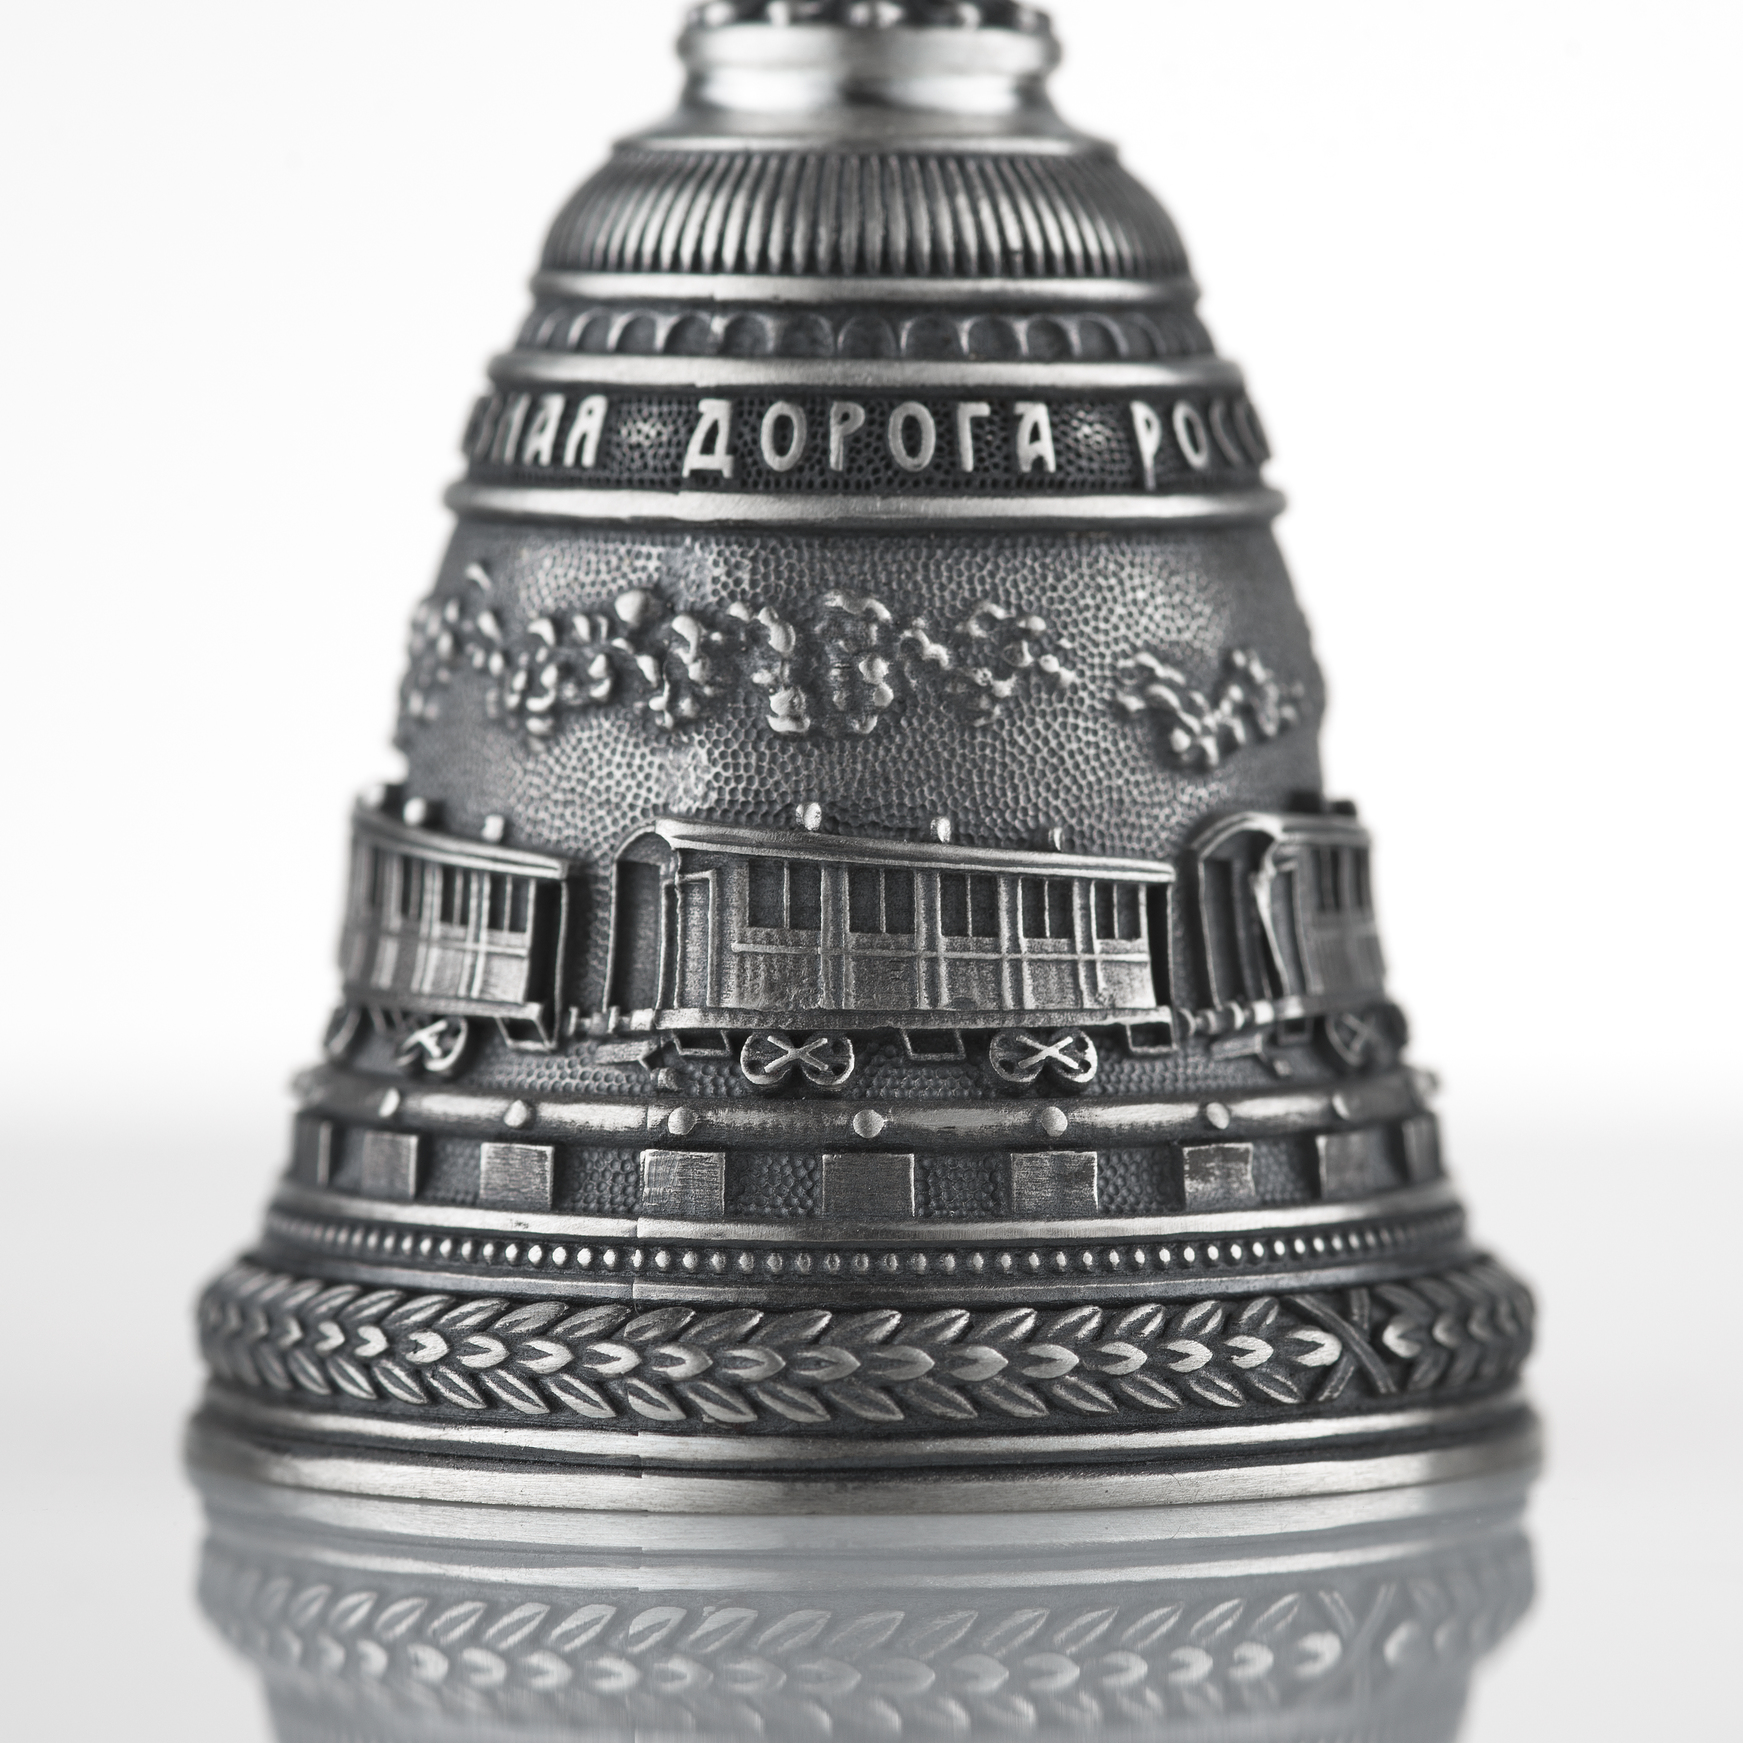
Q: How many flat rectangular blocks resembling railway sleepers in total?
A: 9